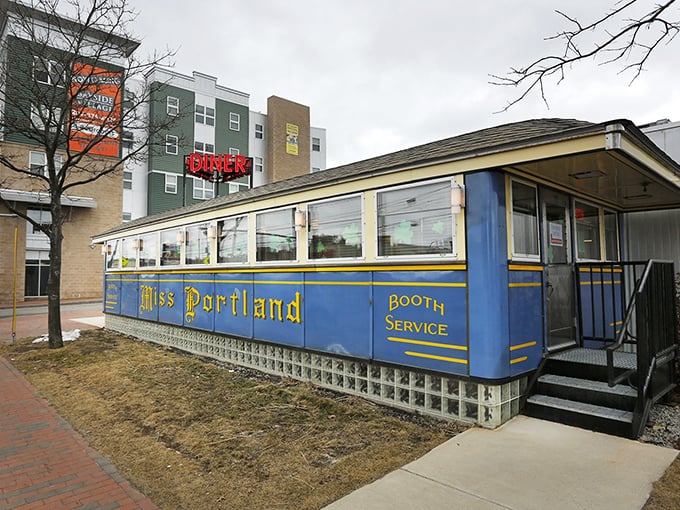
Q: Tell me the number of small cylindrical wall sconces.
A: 6